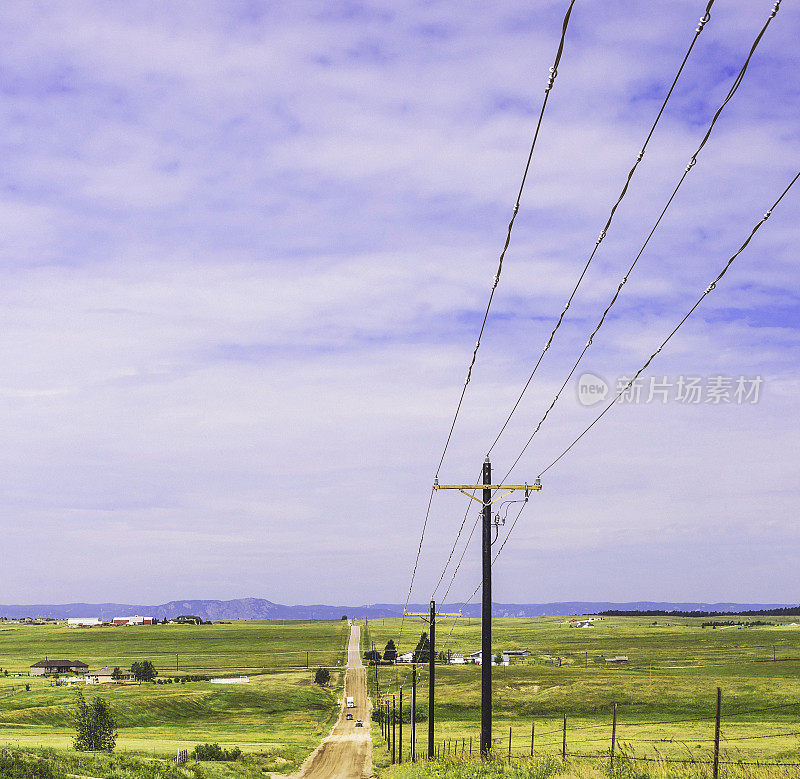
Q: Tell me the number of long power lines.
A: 4